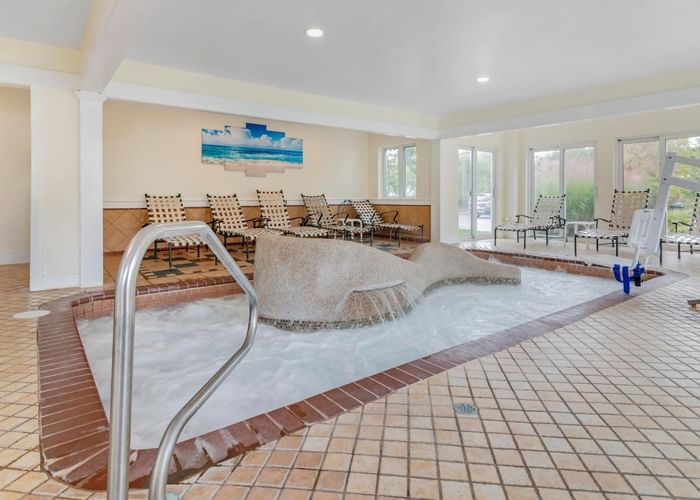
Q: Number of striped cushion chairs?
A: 8